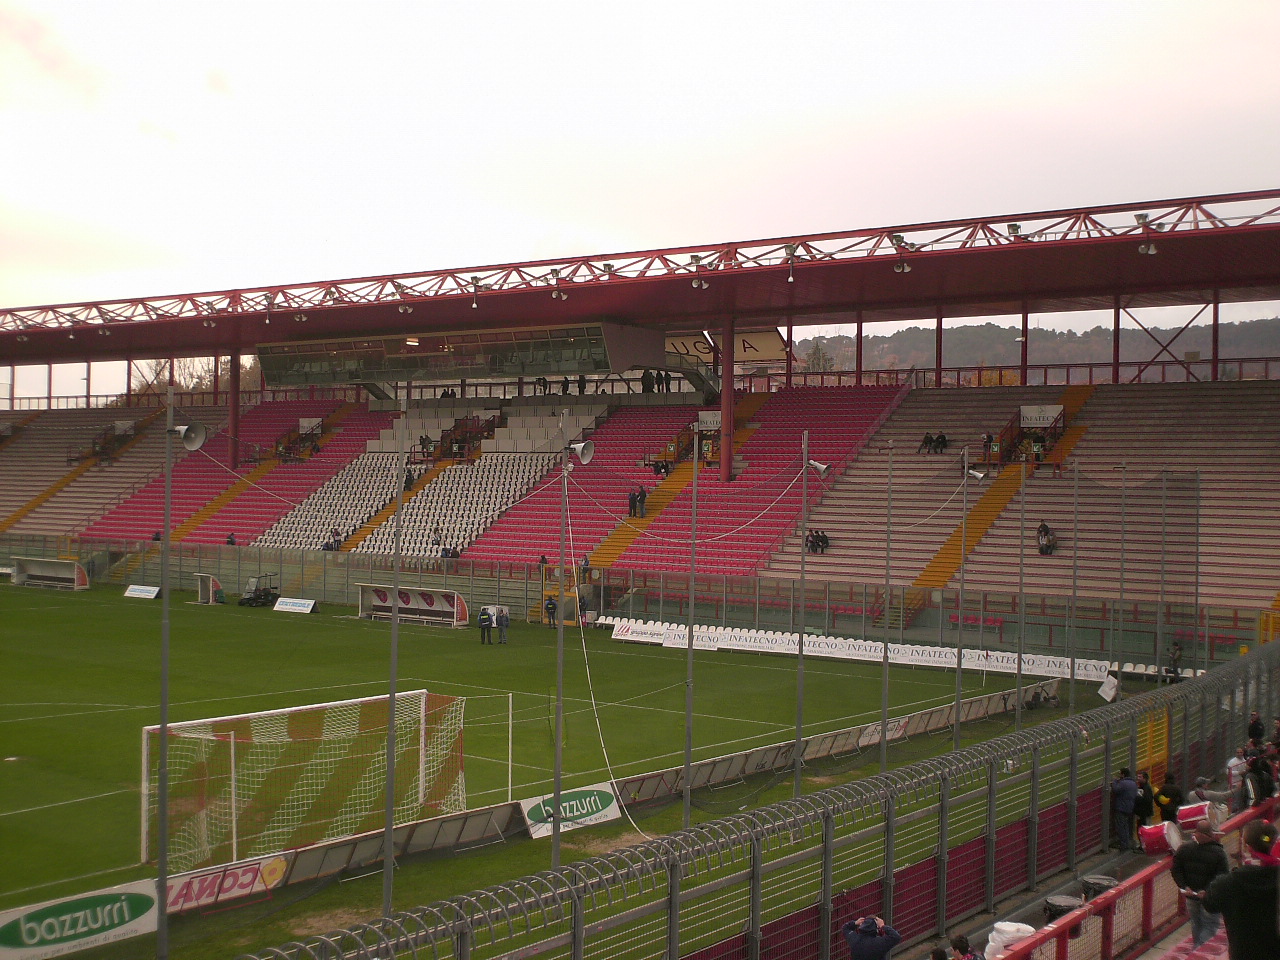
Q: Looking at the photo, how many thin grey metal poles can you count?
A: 12